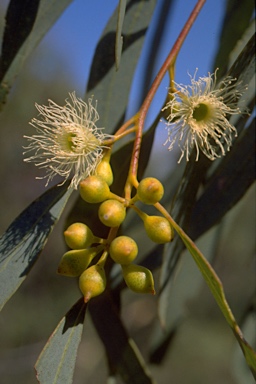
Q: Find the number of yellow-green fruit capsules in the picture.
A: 10